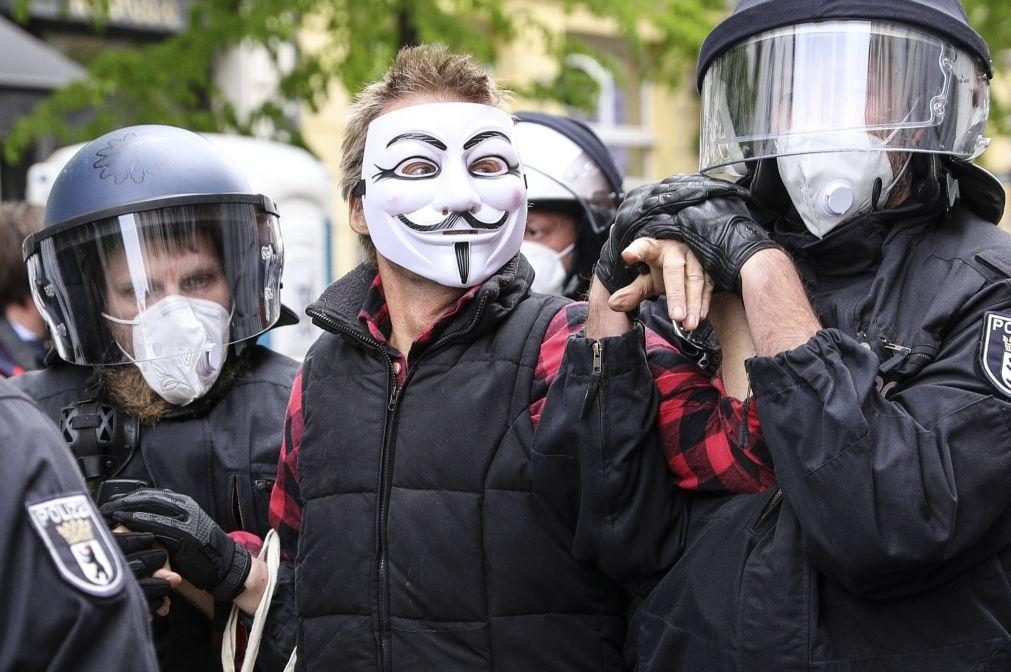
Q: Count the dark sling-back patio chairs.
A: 0